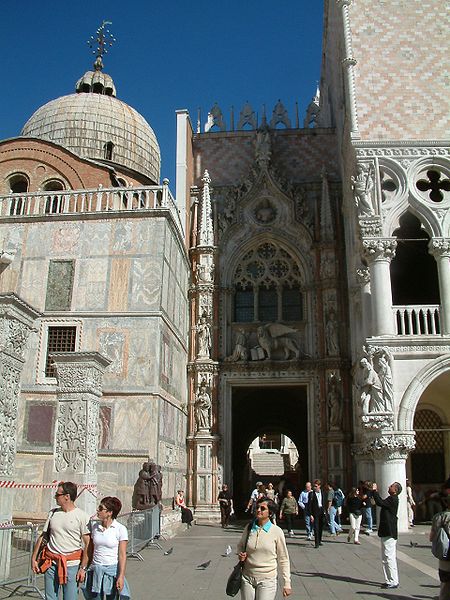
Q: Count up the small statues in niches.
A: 4